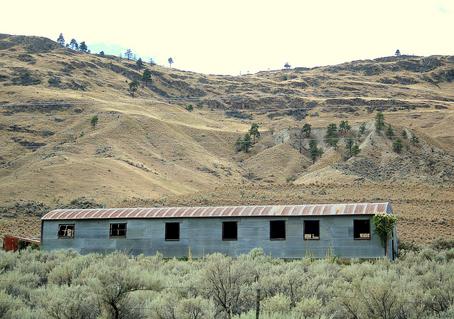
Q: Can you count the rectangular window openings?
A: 7